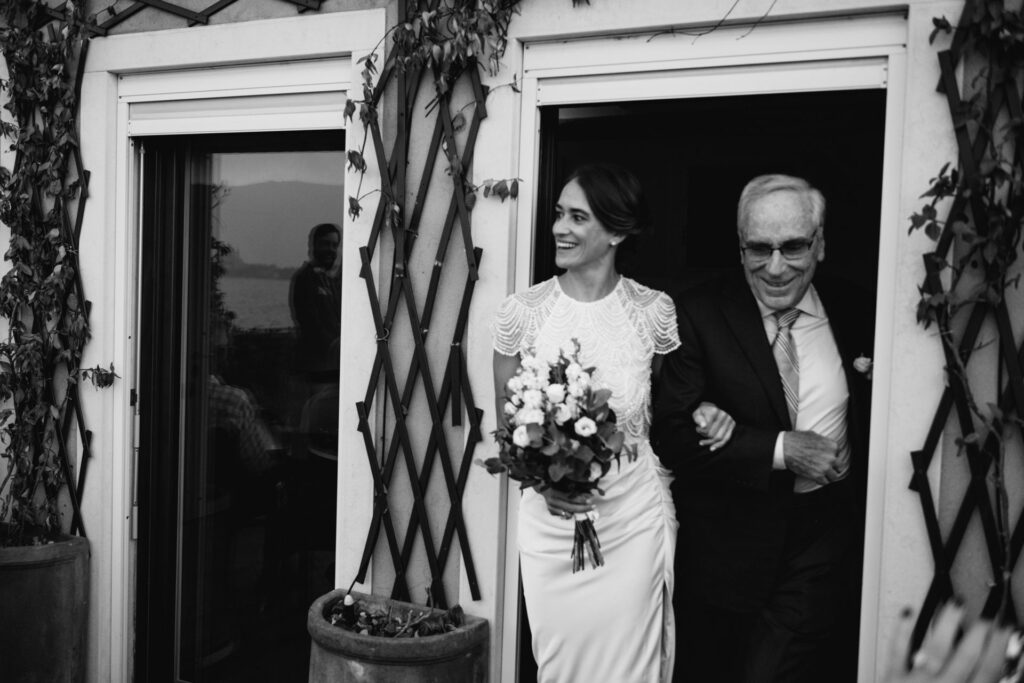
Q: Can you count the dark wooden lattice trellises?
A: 3